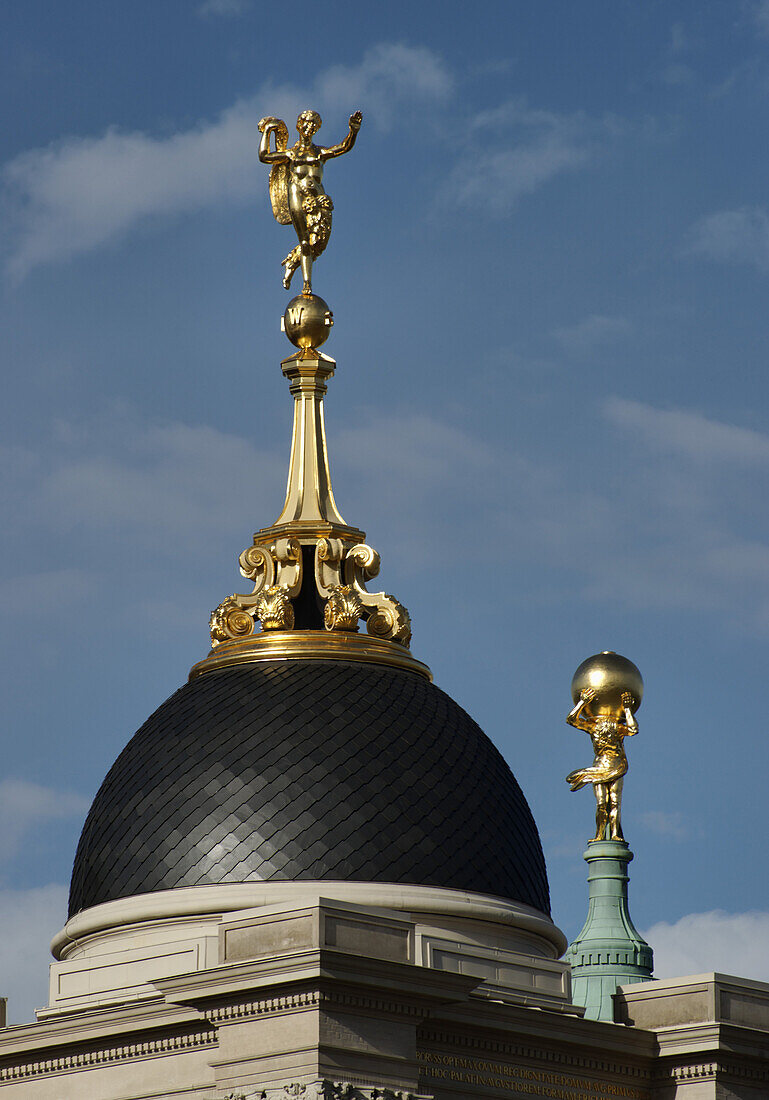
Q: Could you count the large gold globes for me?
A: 2